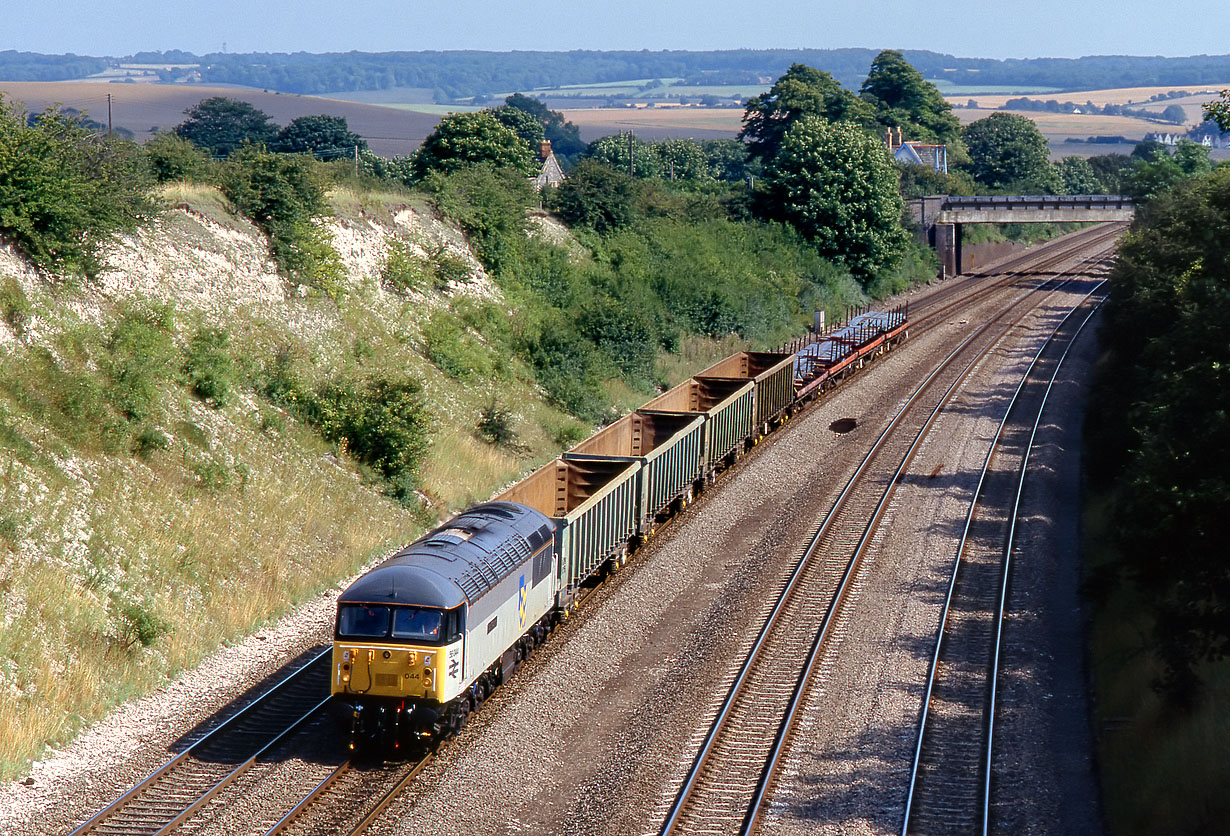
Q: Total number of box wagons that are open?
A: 4